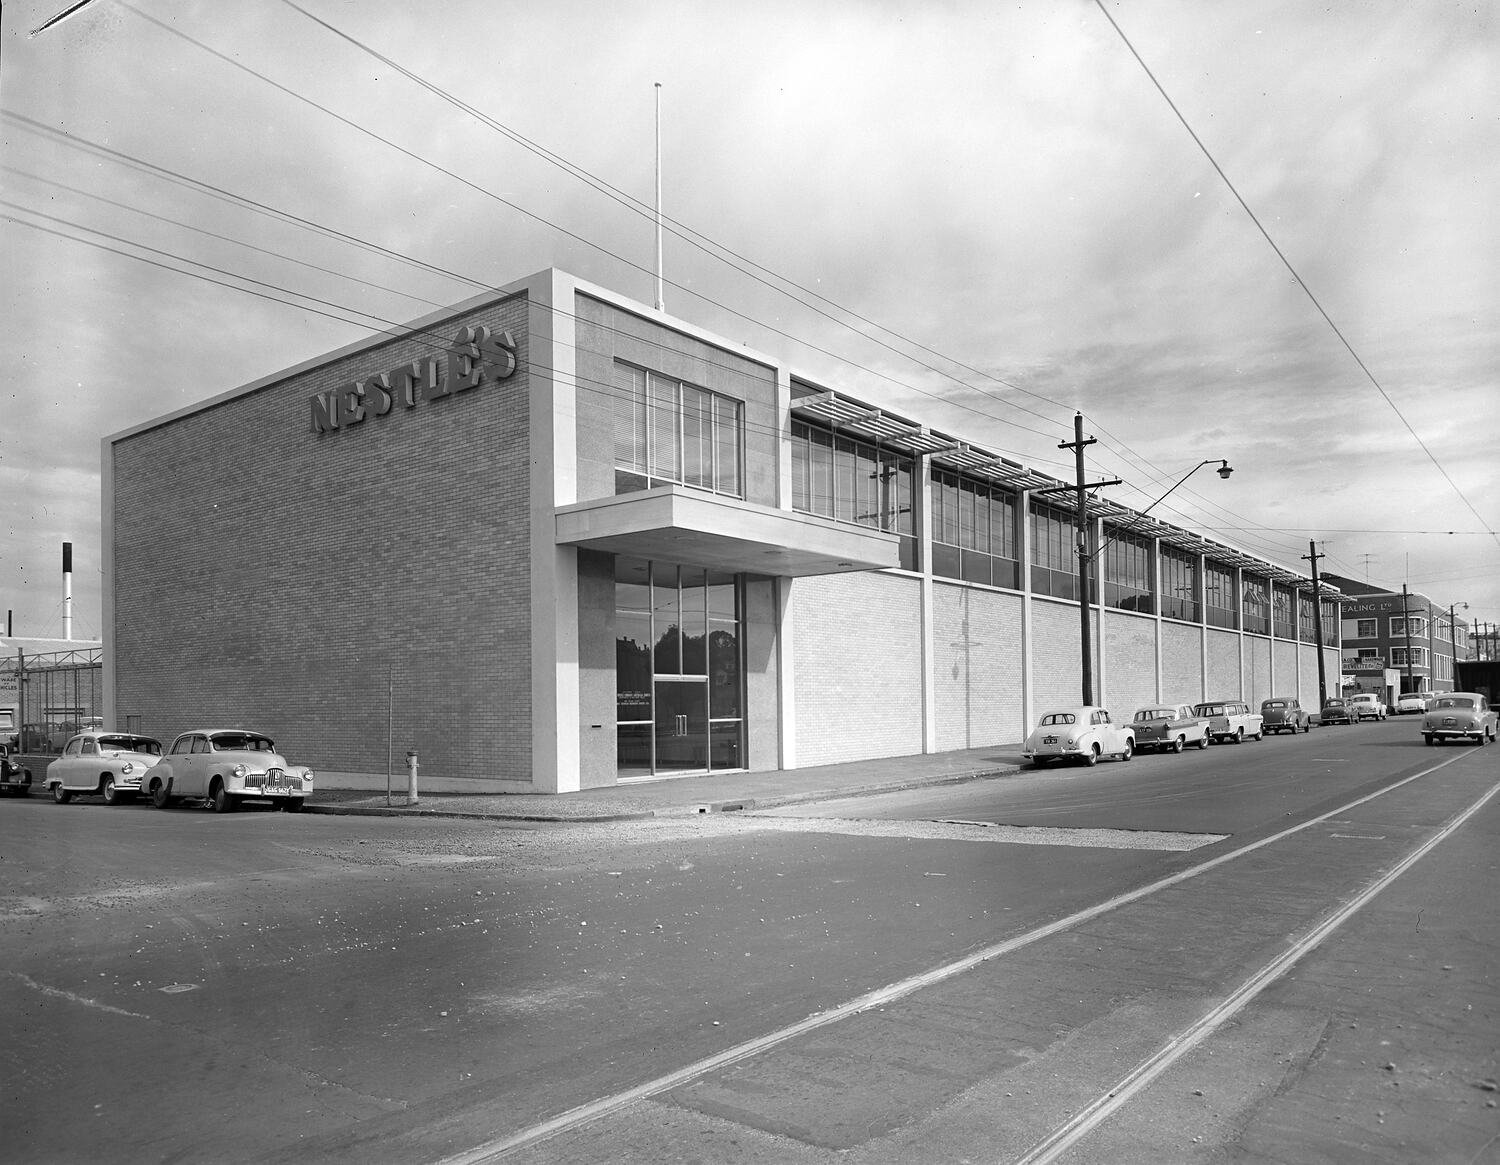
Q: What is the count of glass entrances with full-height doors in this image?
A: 1